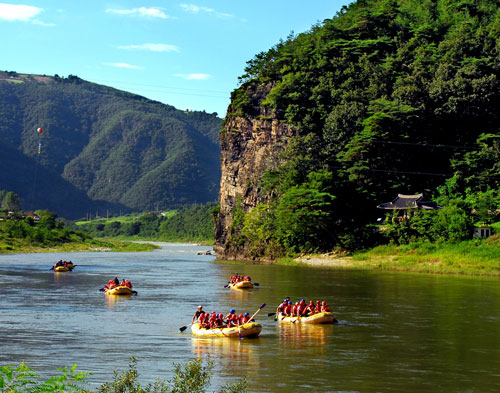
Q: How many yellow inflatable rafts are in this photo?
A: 5